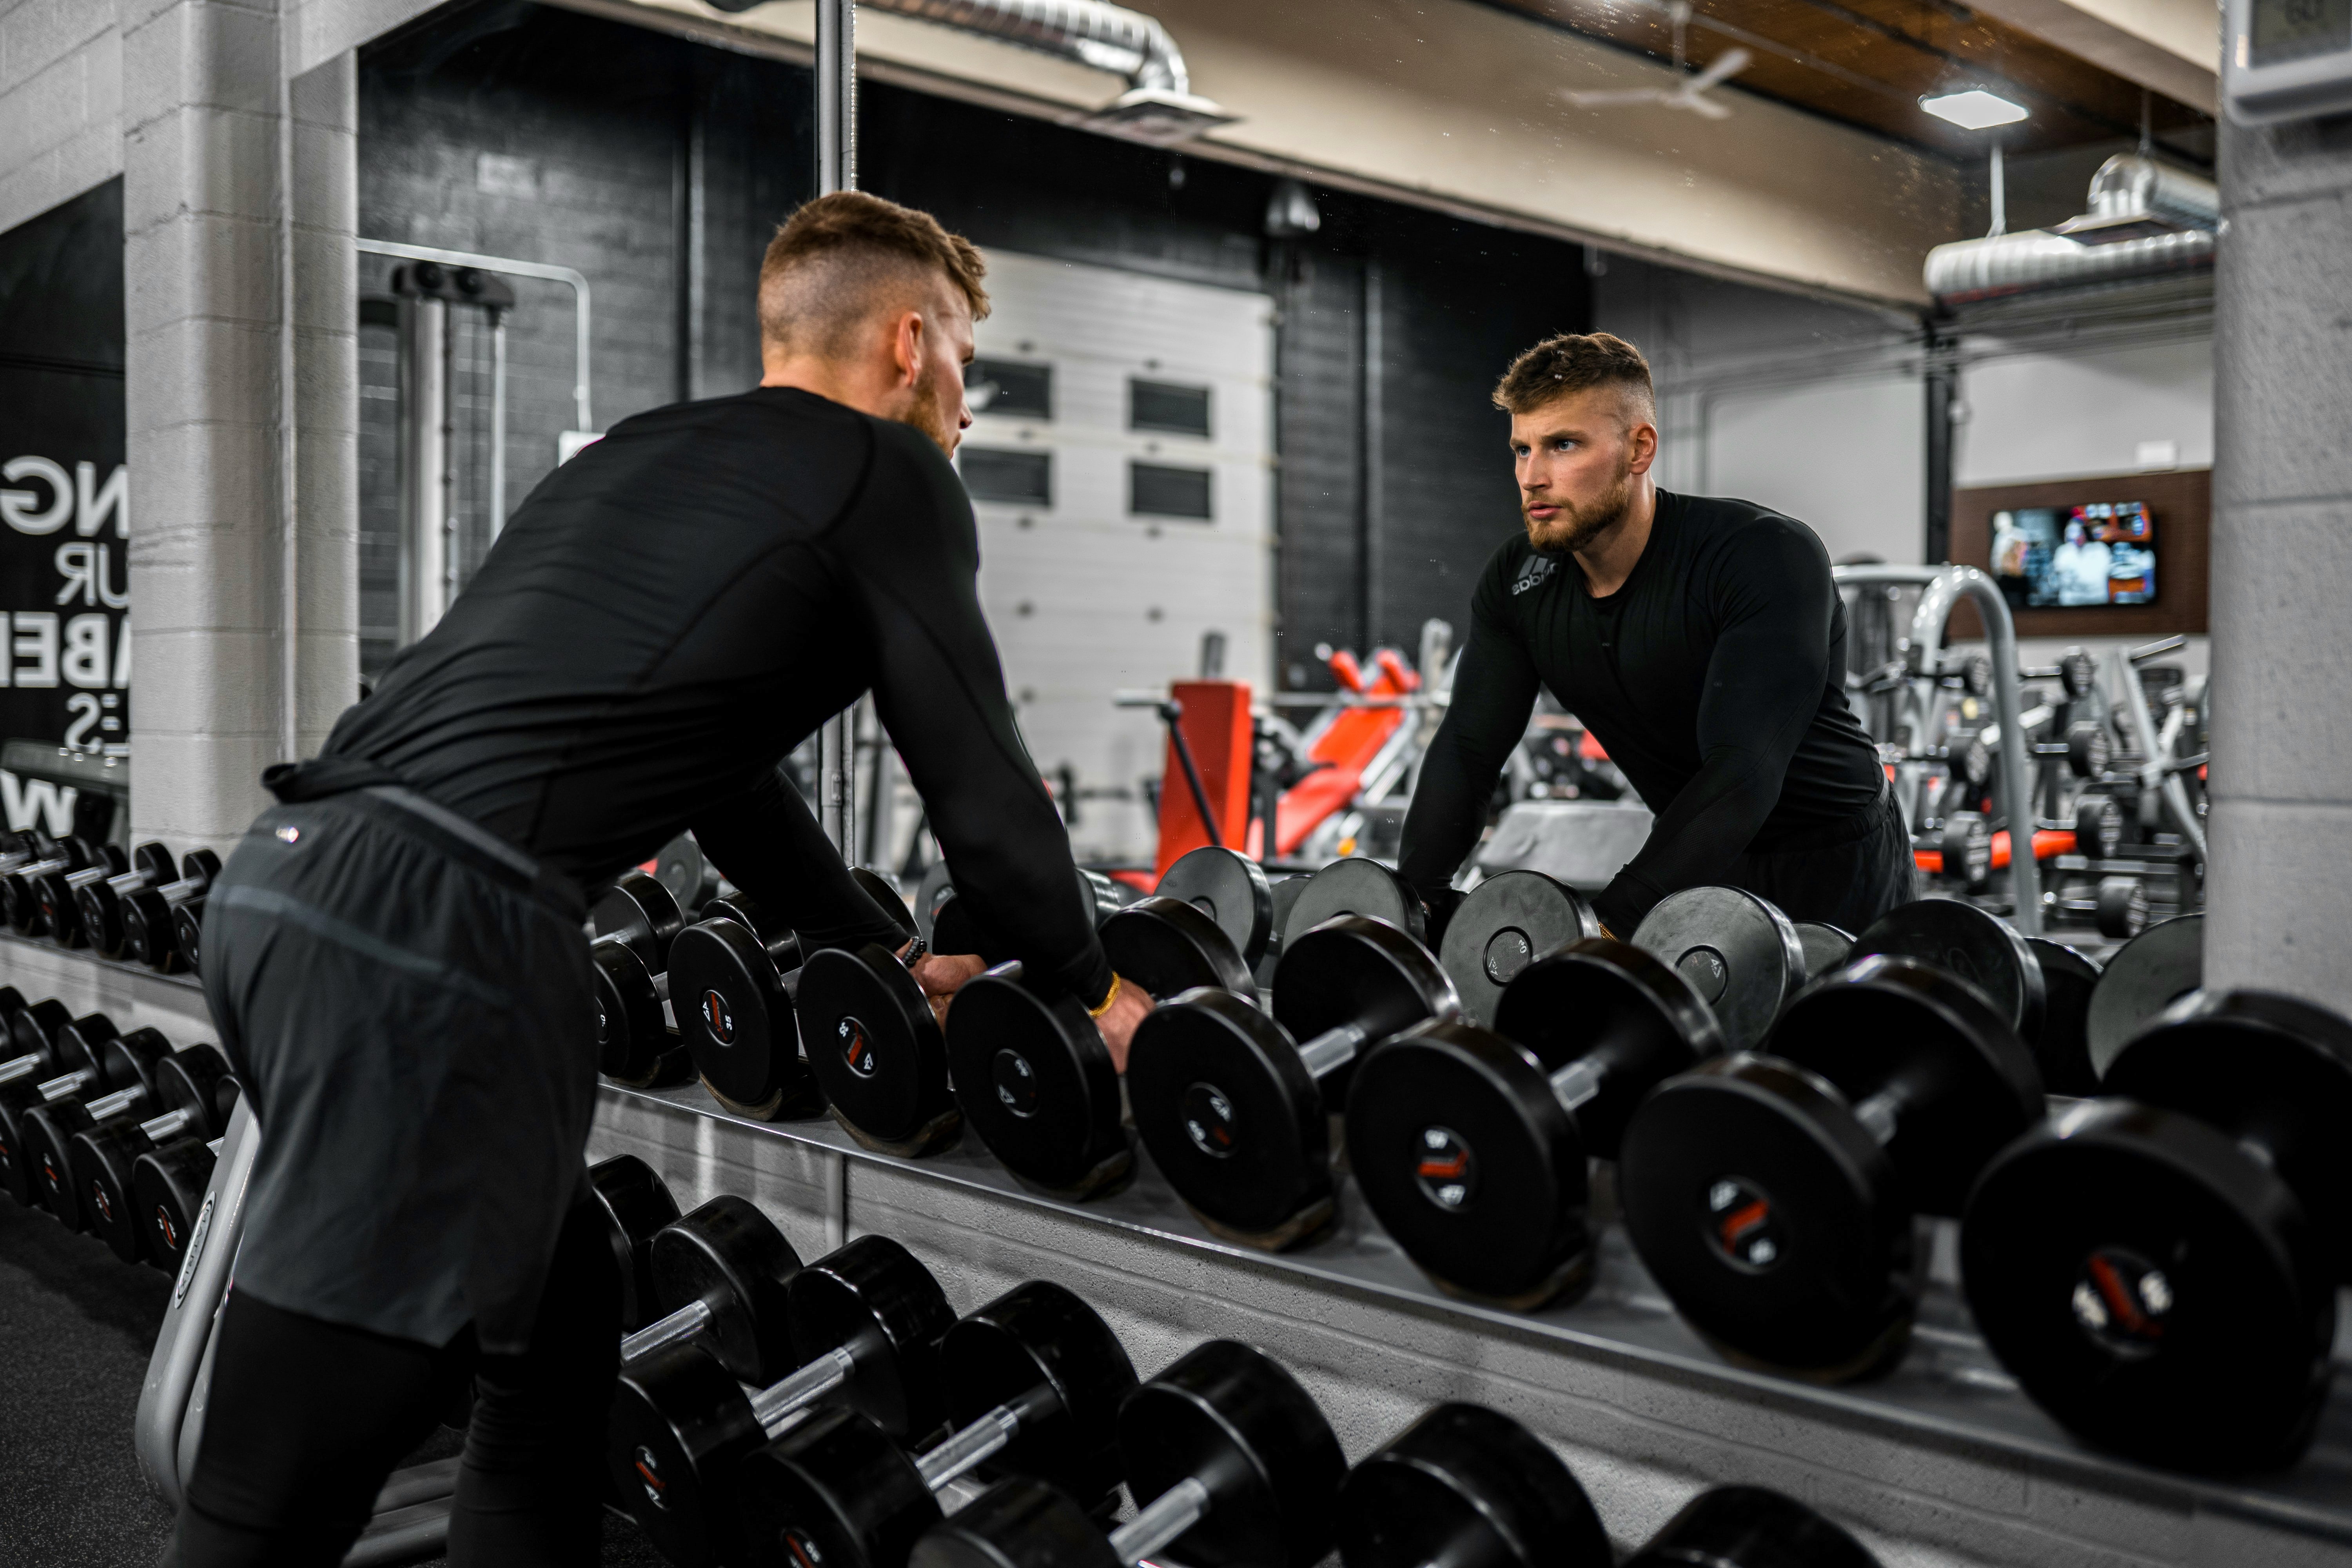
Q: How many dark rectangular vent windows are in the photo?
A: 4